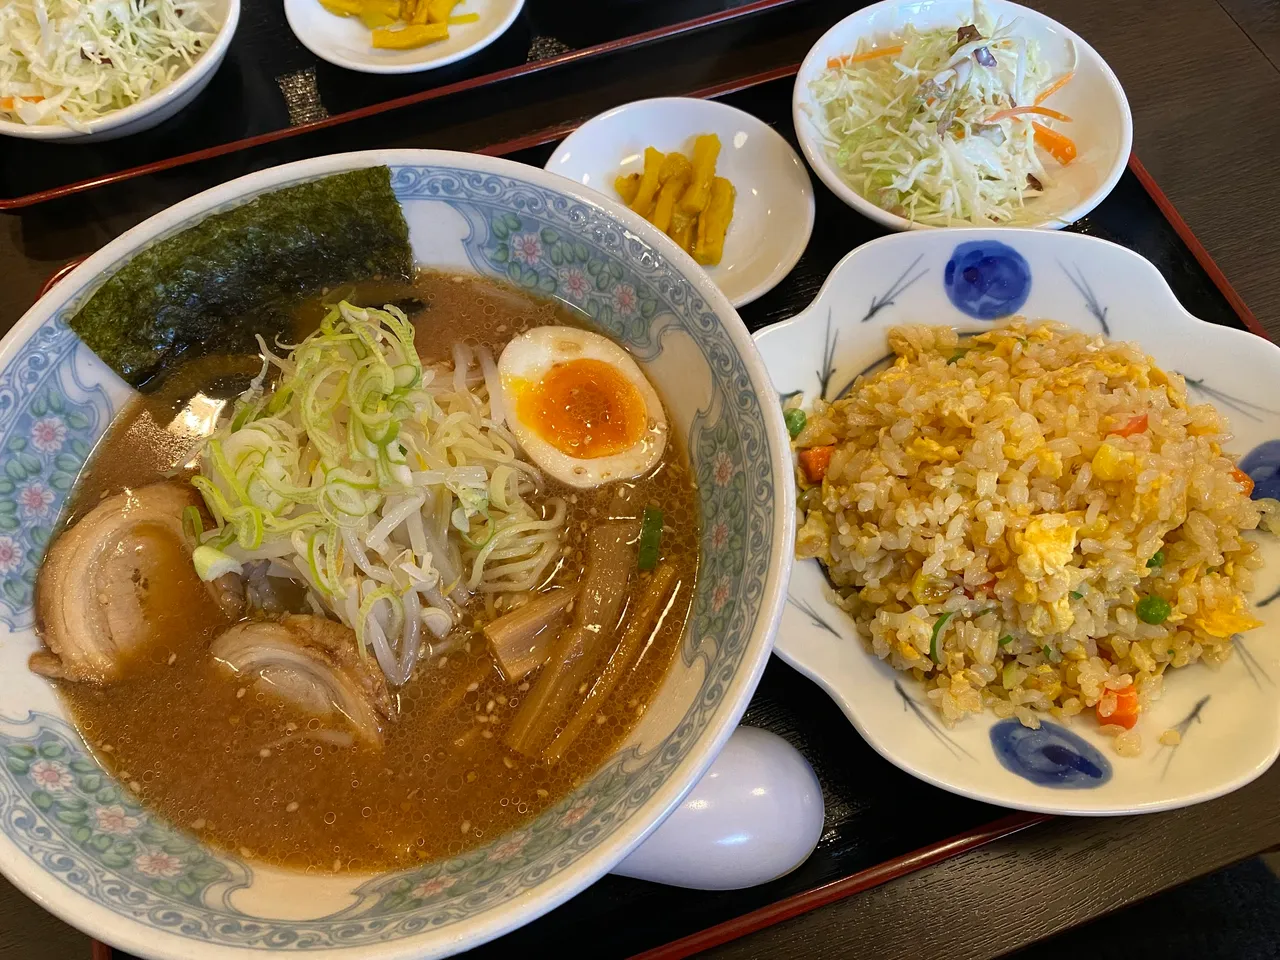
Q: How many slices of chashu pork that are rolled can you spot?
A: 2